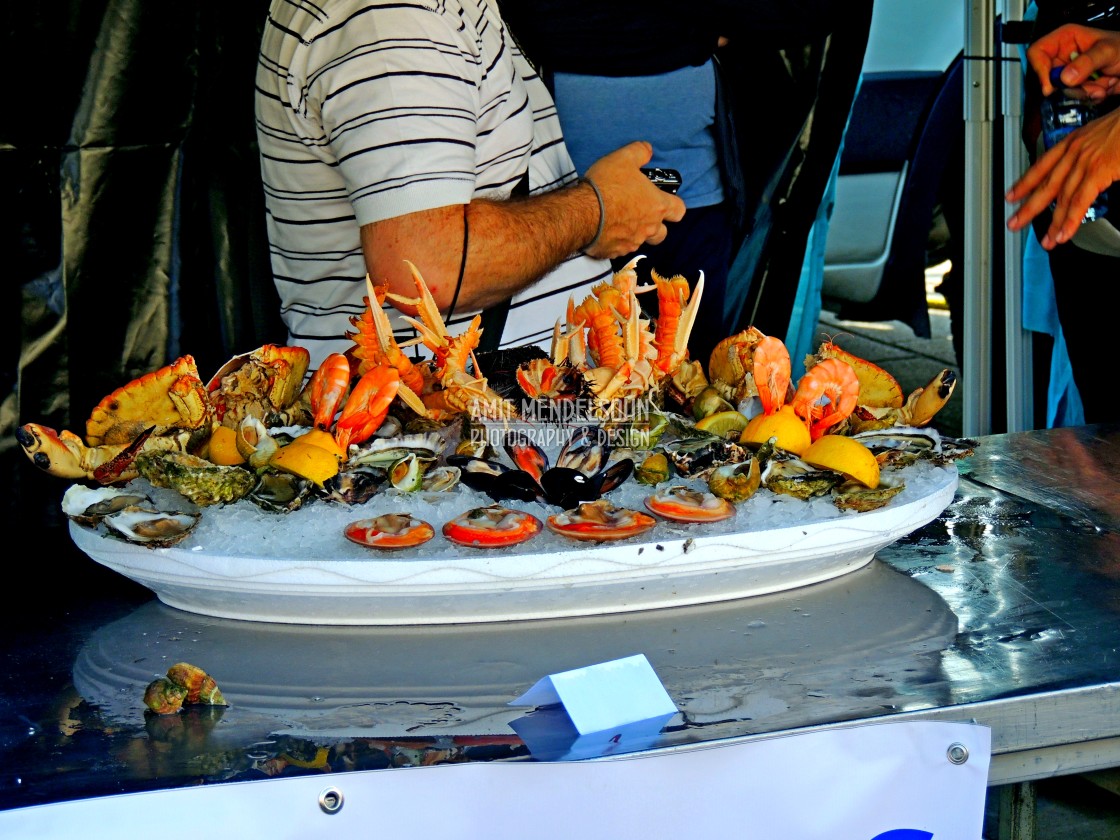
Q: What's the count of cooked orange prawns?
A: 4